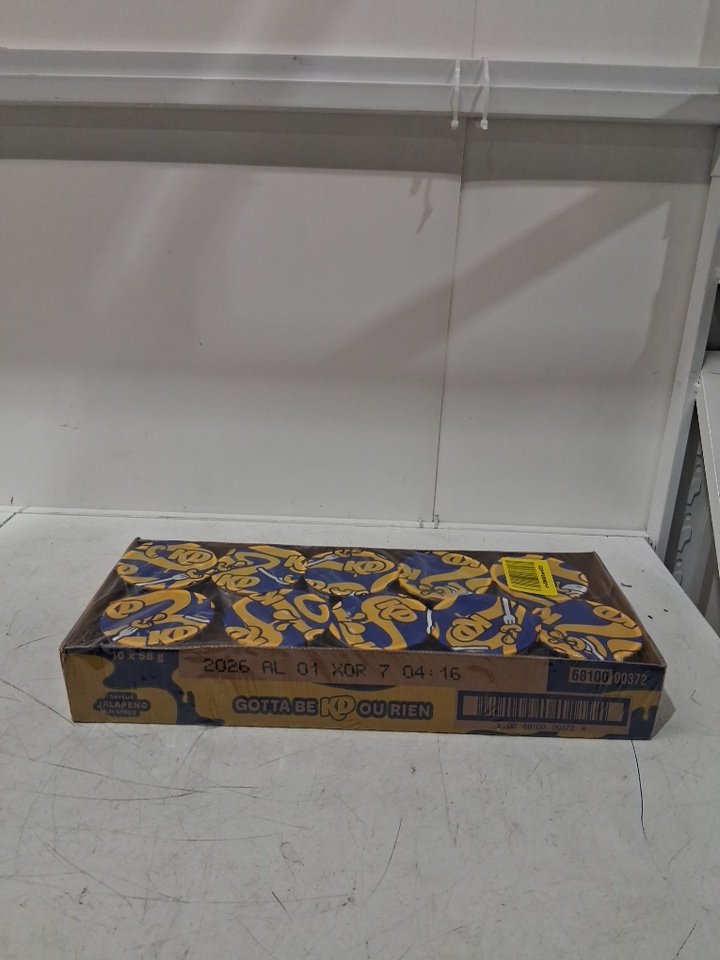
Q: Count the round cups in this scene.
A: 10